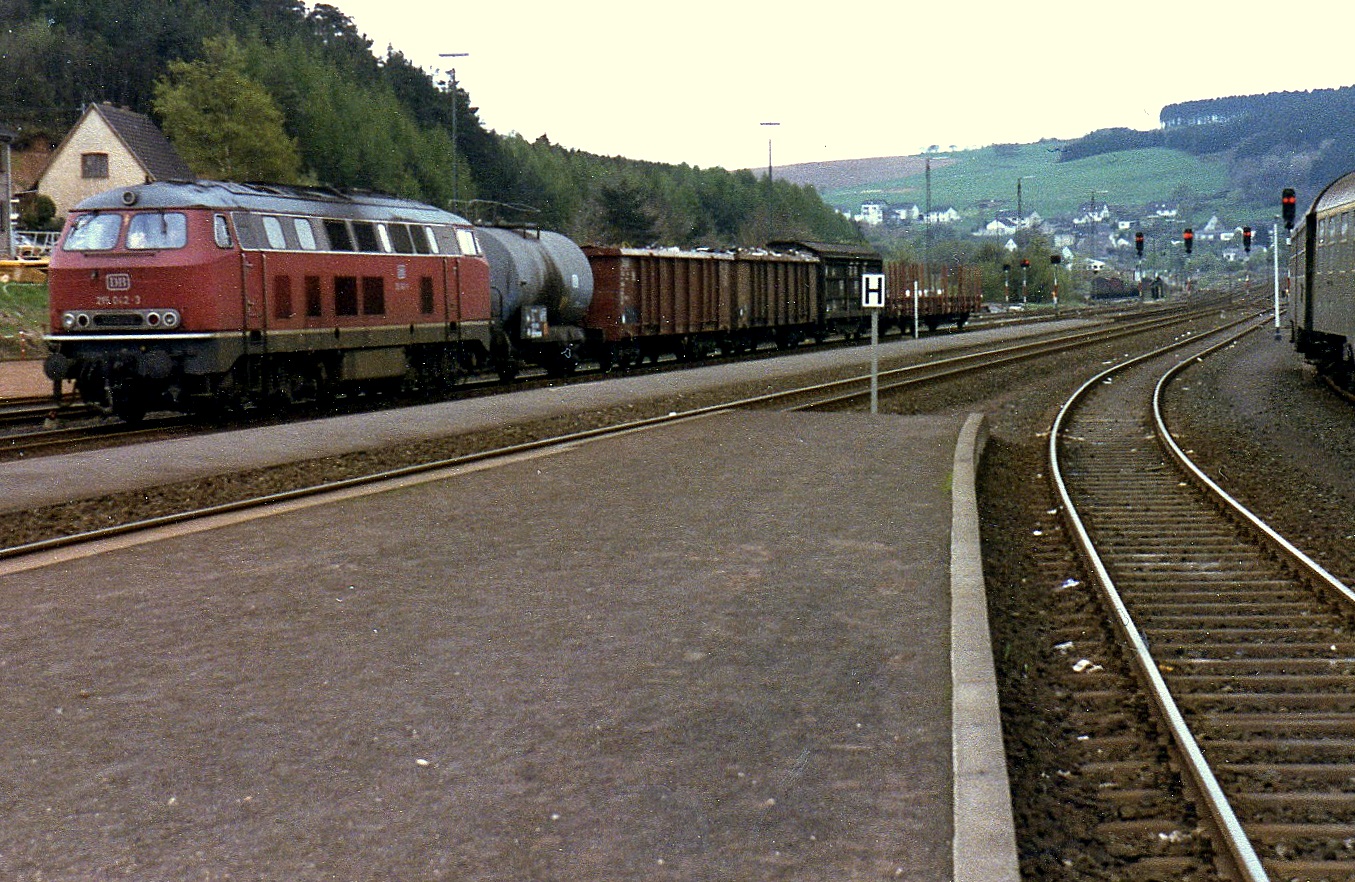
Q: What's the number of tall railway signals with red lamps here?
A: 4